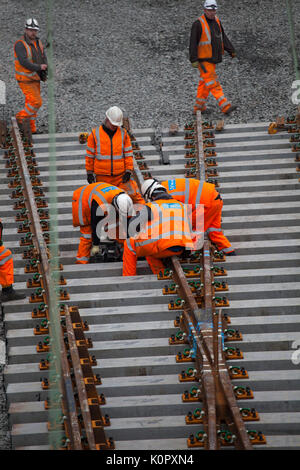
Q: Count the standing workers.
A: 3